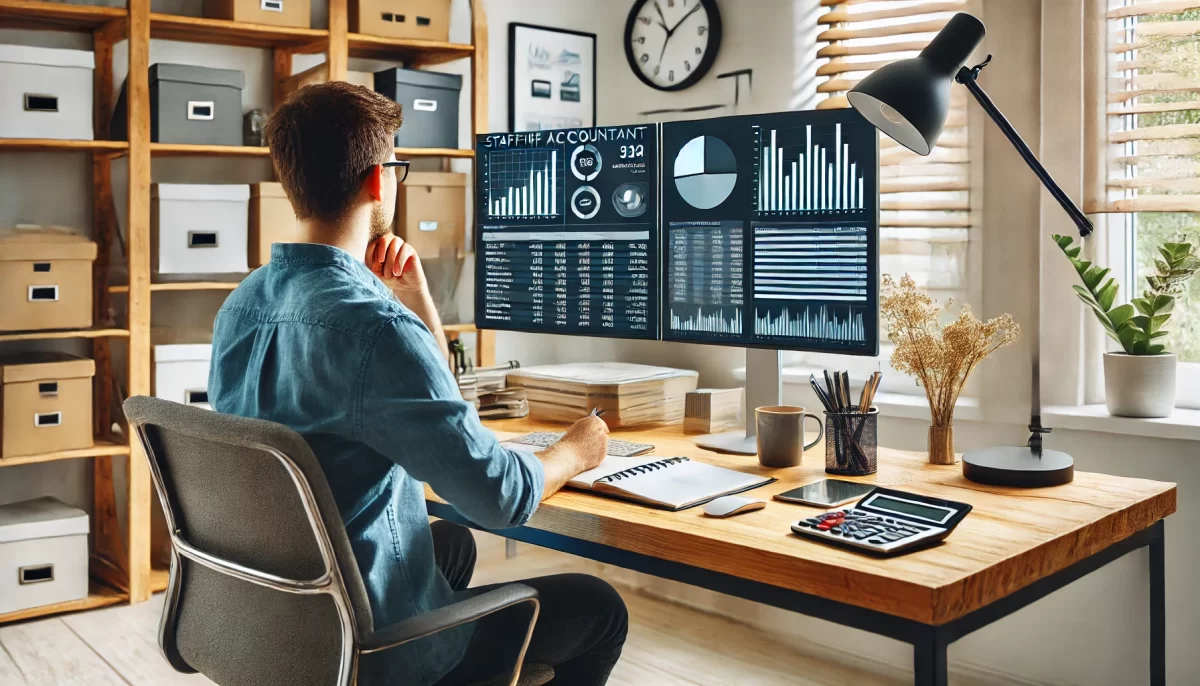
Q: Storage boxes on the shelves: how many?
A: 13